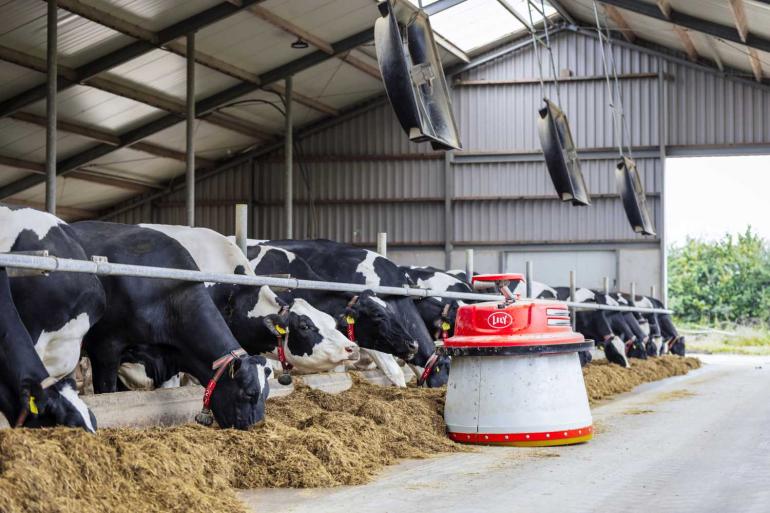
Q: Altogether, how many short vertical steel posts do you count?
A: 8